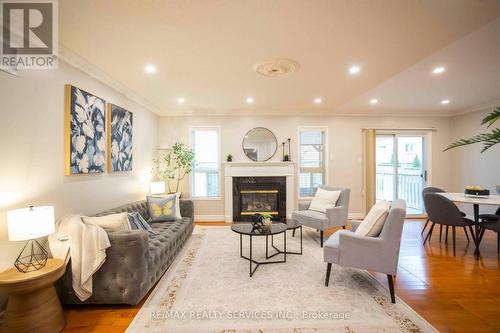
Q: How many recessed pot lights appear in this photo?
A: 8